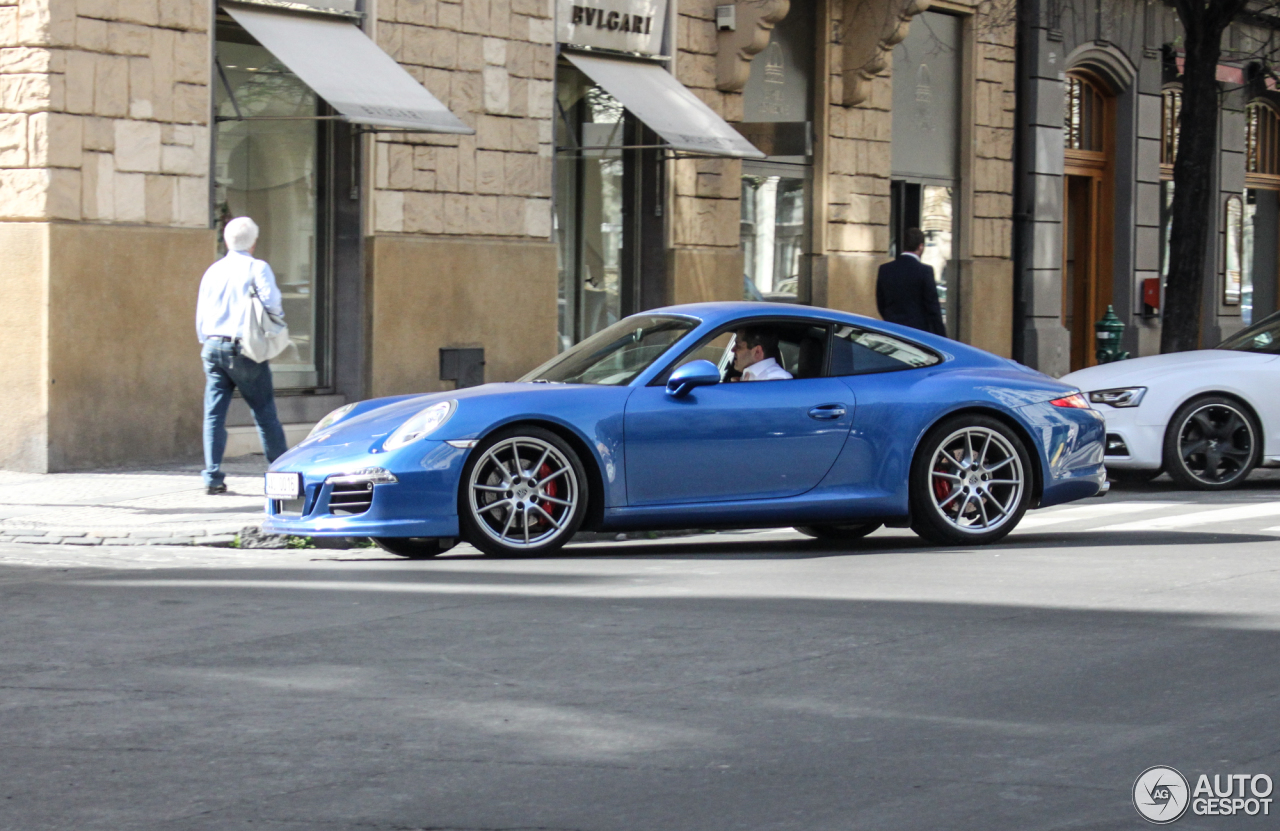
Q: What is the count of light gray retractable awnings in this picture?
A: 2